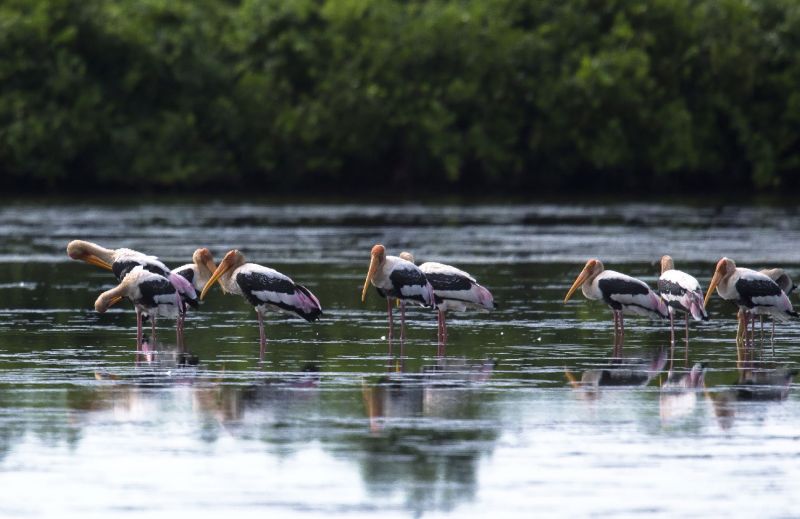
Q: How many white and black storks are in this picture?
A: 10